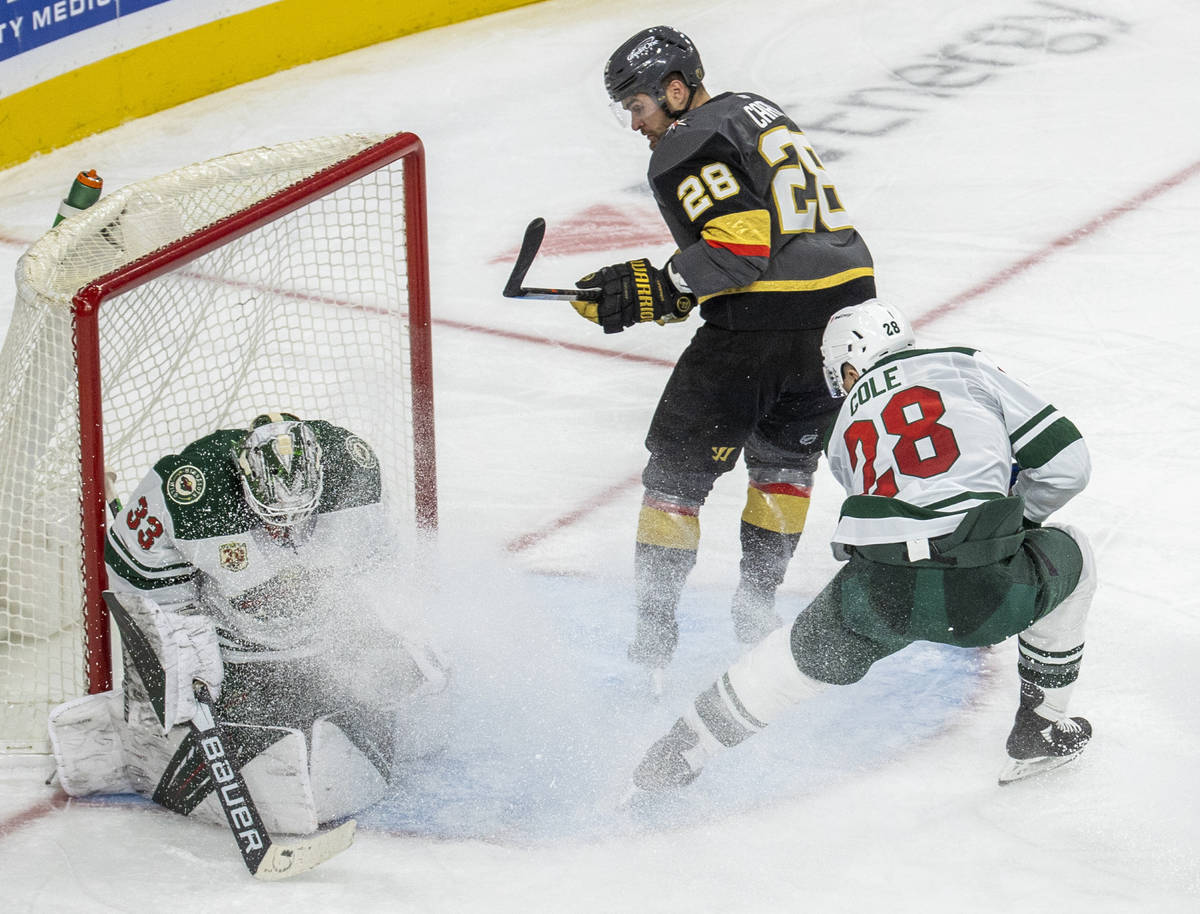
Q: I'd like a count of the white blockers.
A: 1